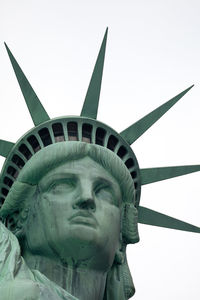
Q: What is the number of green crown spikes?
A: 6